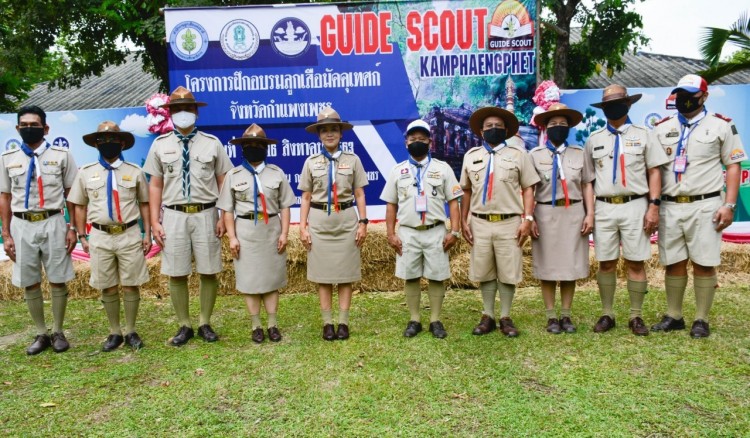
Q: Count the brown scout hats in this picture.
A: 7